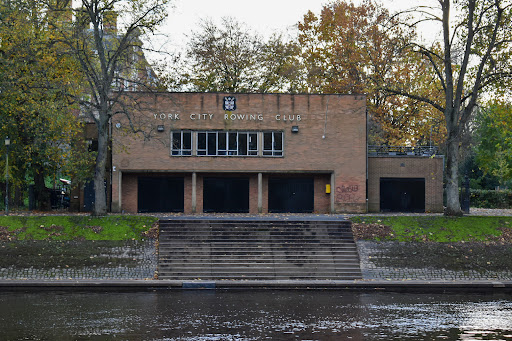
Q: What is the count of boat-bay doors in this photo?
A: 4